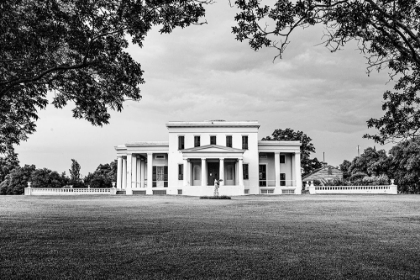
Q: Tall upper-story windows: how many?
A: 5